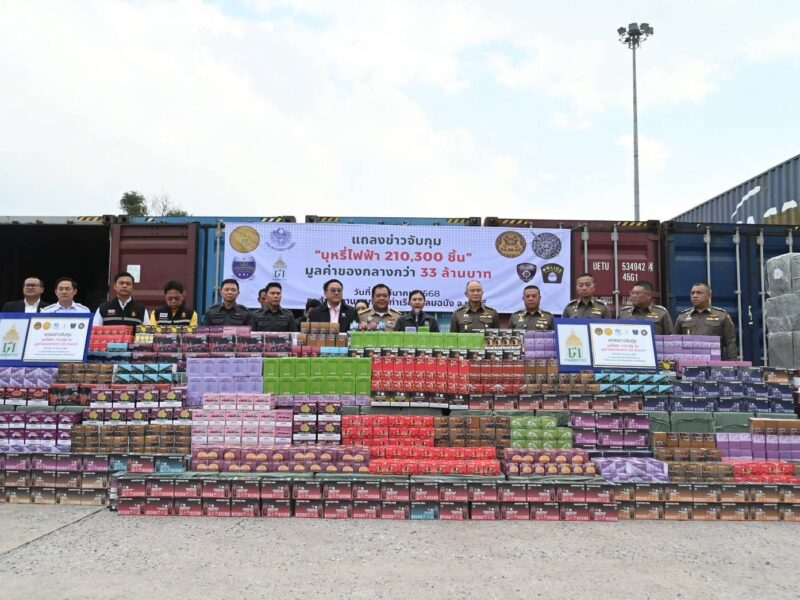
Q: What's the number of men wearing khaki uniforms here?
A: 6